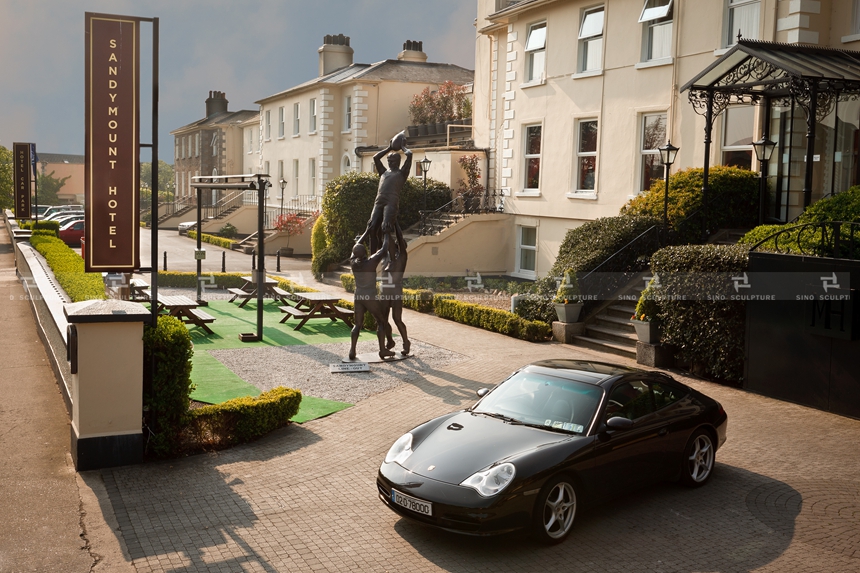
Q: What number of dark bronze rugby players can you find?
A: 3